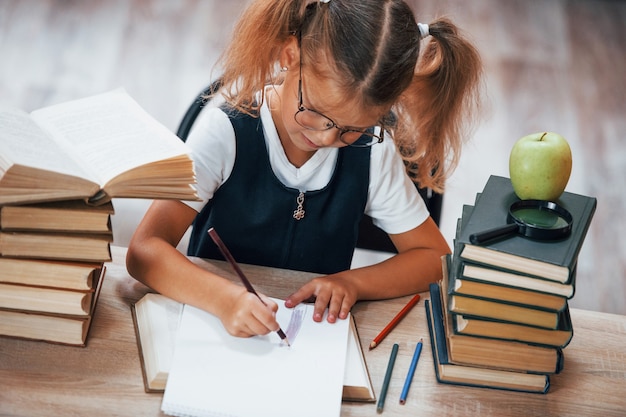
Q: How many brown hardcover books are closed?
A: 5